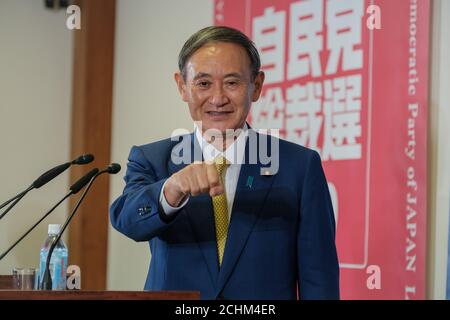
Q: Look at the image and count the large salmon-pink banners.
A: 1